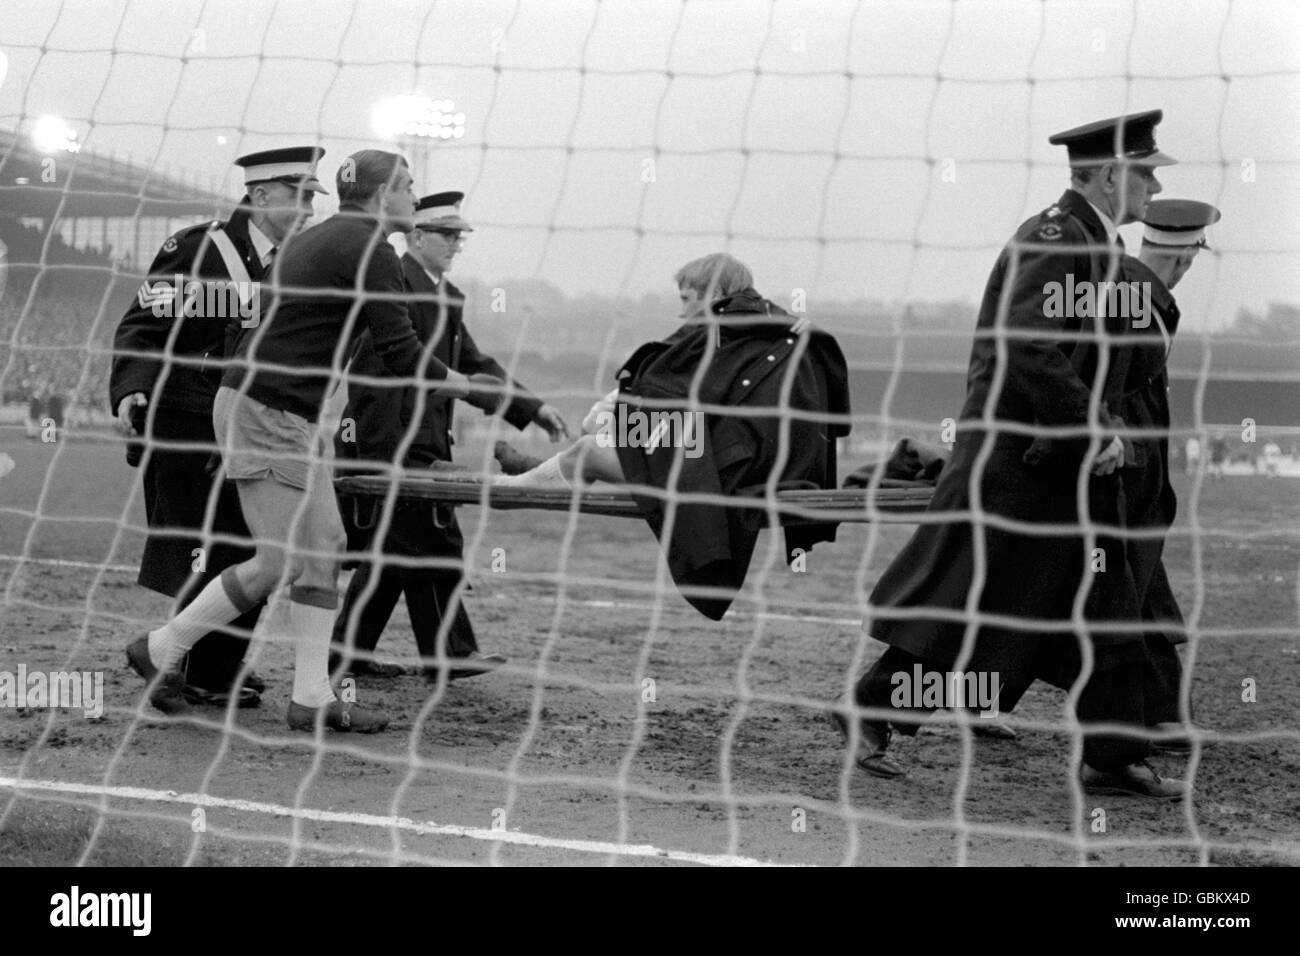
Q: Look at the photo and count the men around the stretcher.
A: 5